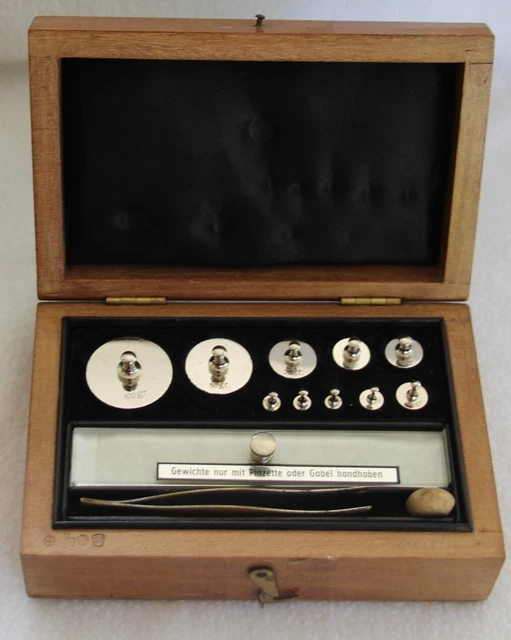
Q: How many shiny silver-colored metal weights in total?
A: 10